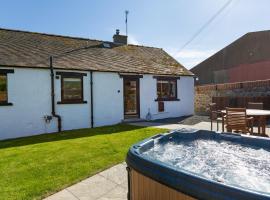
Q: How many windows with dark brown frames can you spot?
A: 3